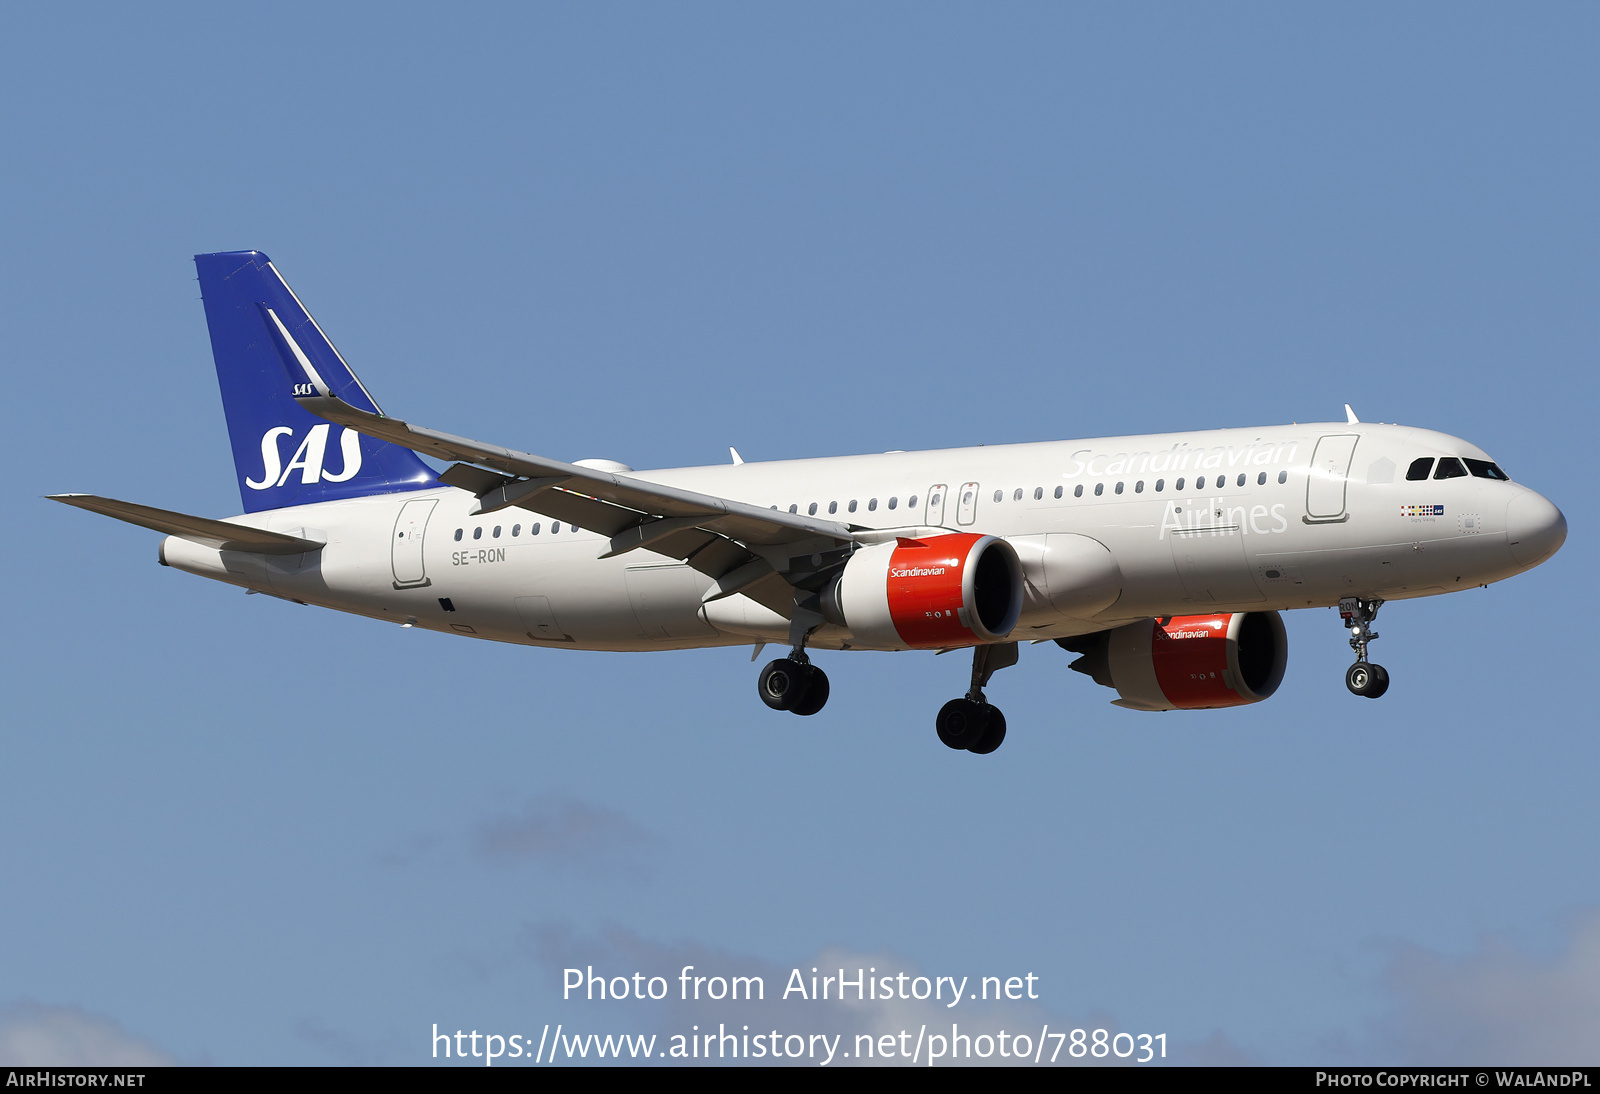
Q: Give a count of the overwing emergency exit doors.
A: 2